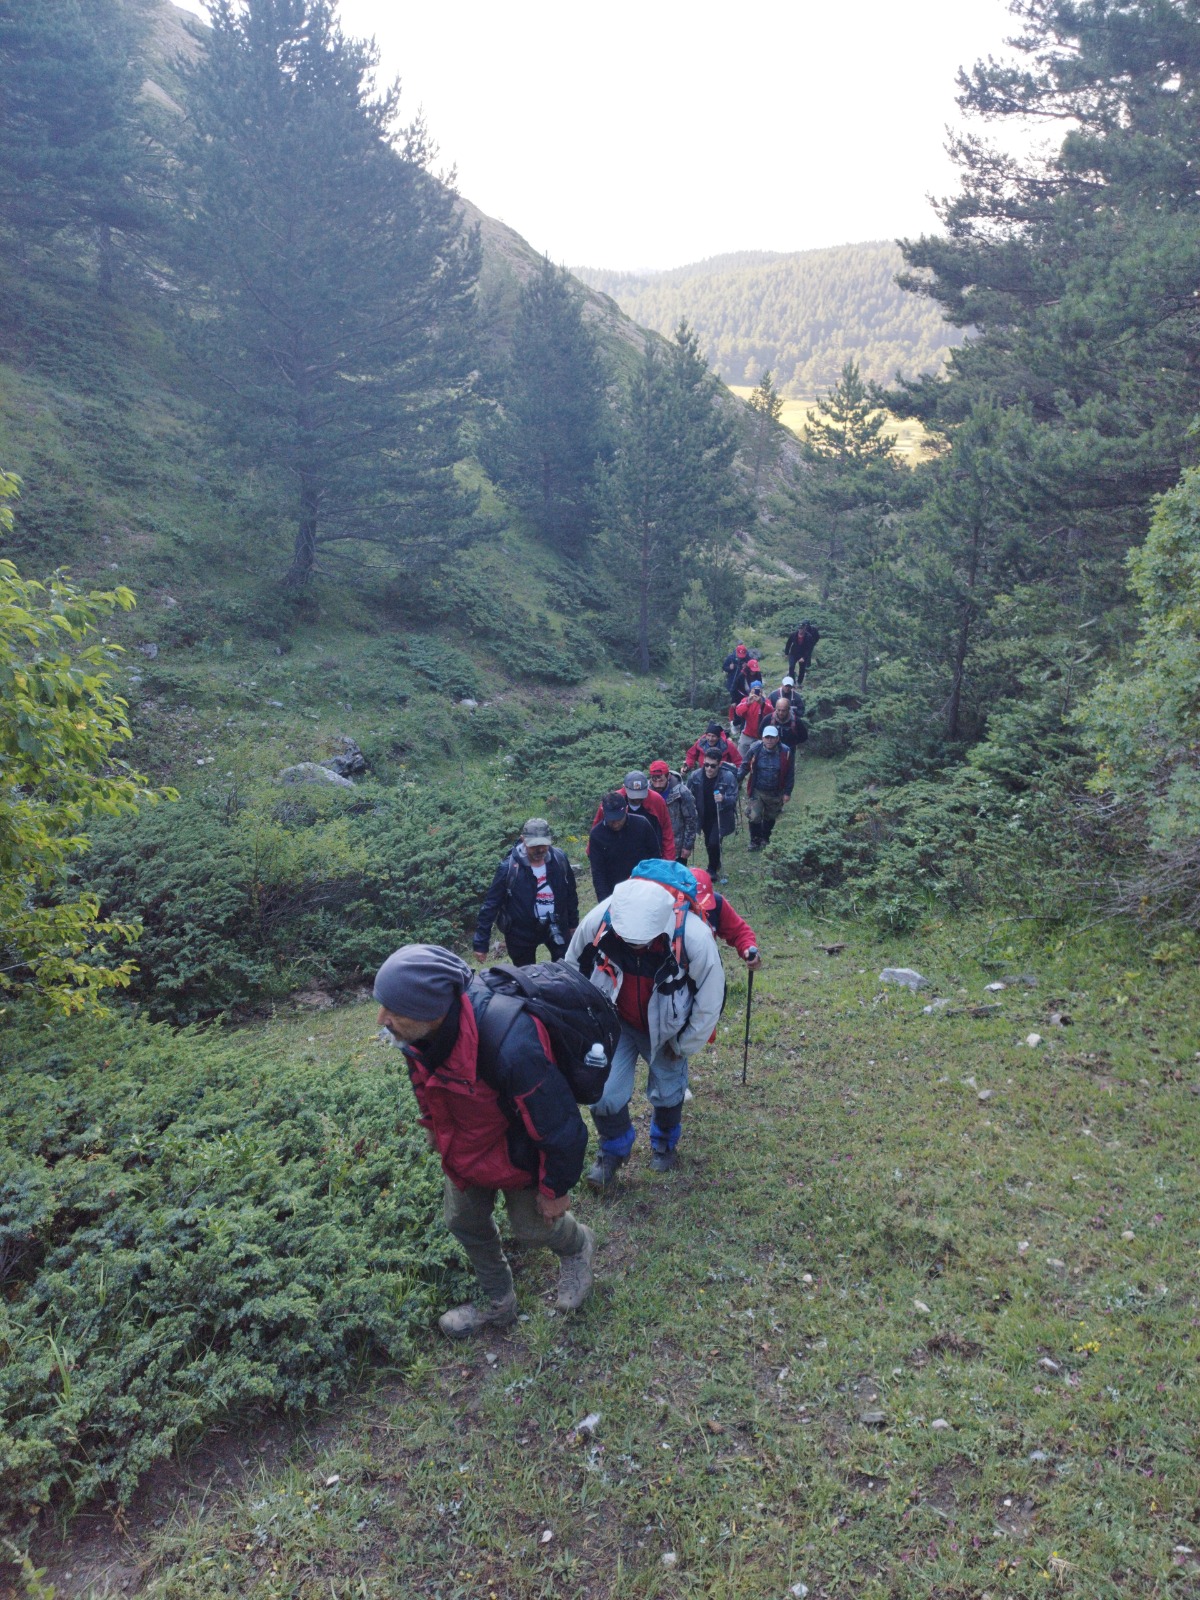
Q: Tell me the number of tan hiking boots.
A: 2